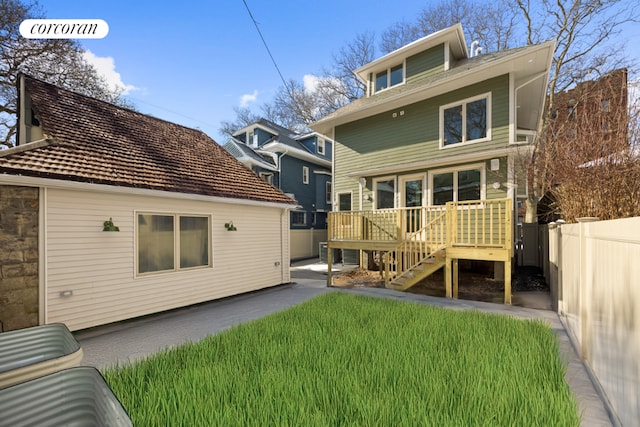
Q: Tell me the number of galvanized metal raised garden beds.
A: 2